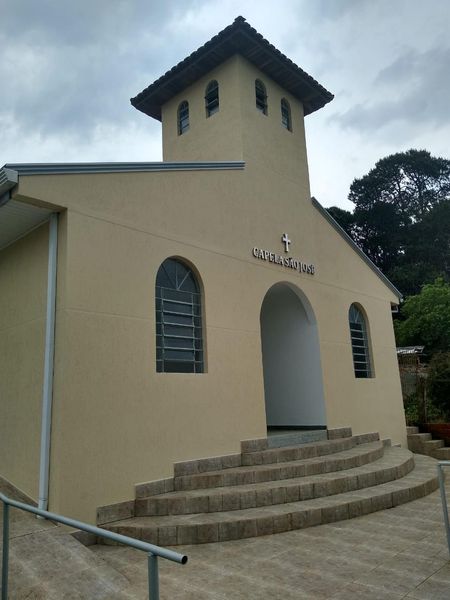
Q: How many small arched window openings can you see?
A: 4